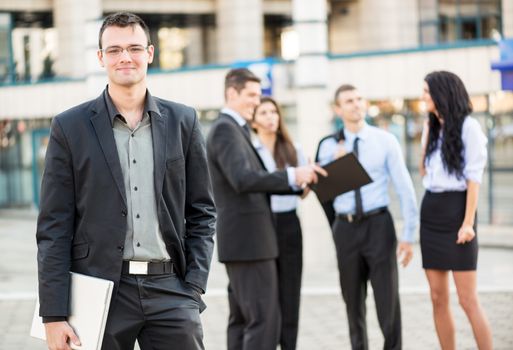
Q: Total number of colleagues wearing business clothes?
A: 5